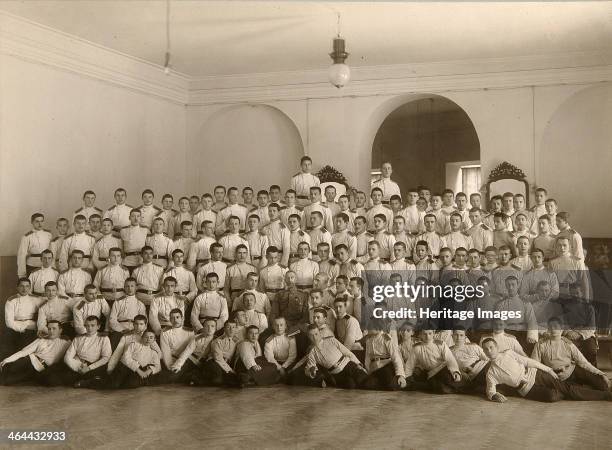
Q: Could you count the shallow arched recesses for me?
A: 2